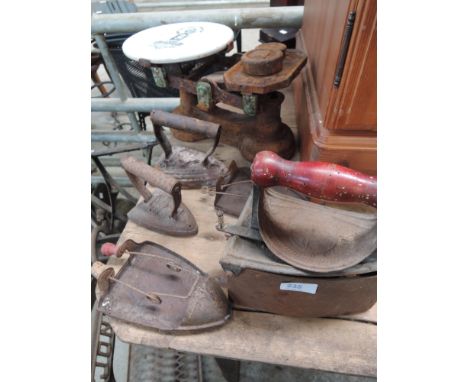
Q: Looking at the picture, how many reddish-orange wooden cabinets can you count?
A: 1